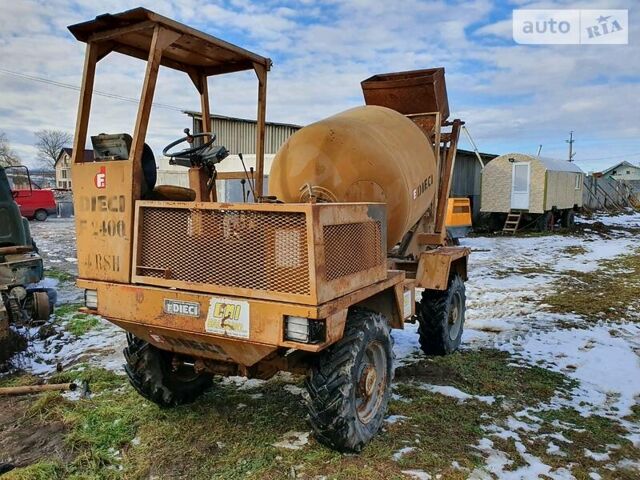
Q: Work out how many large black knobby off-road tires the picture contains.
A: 3